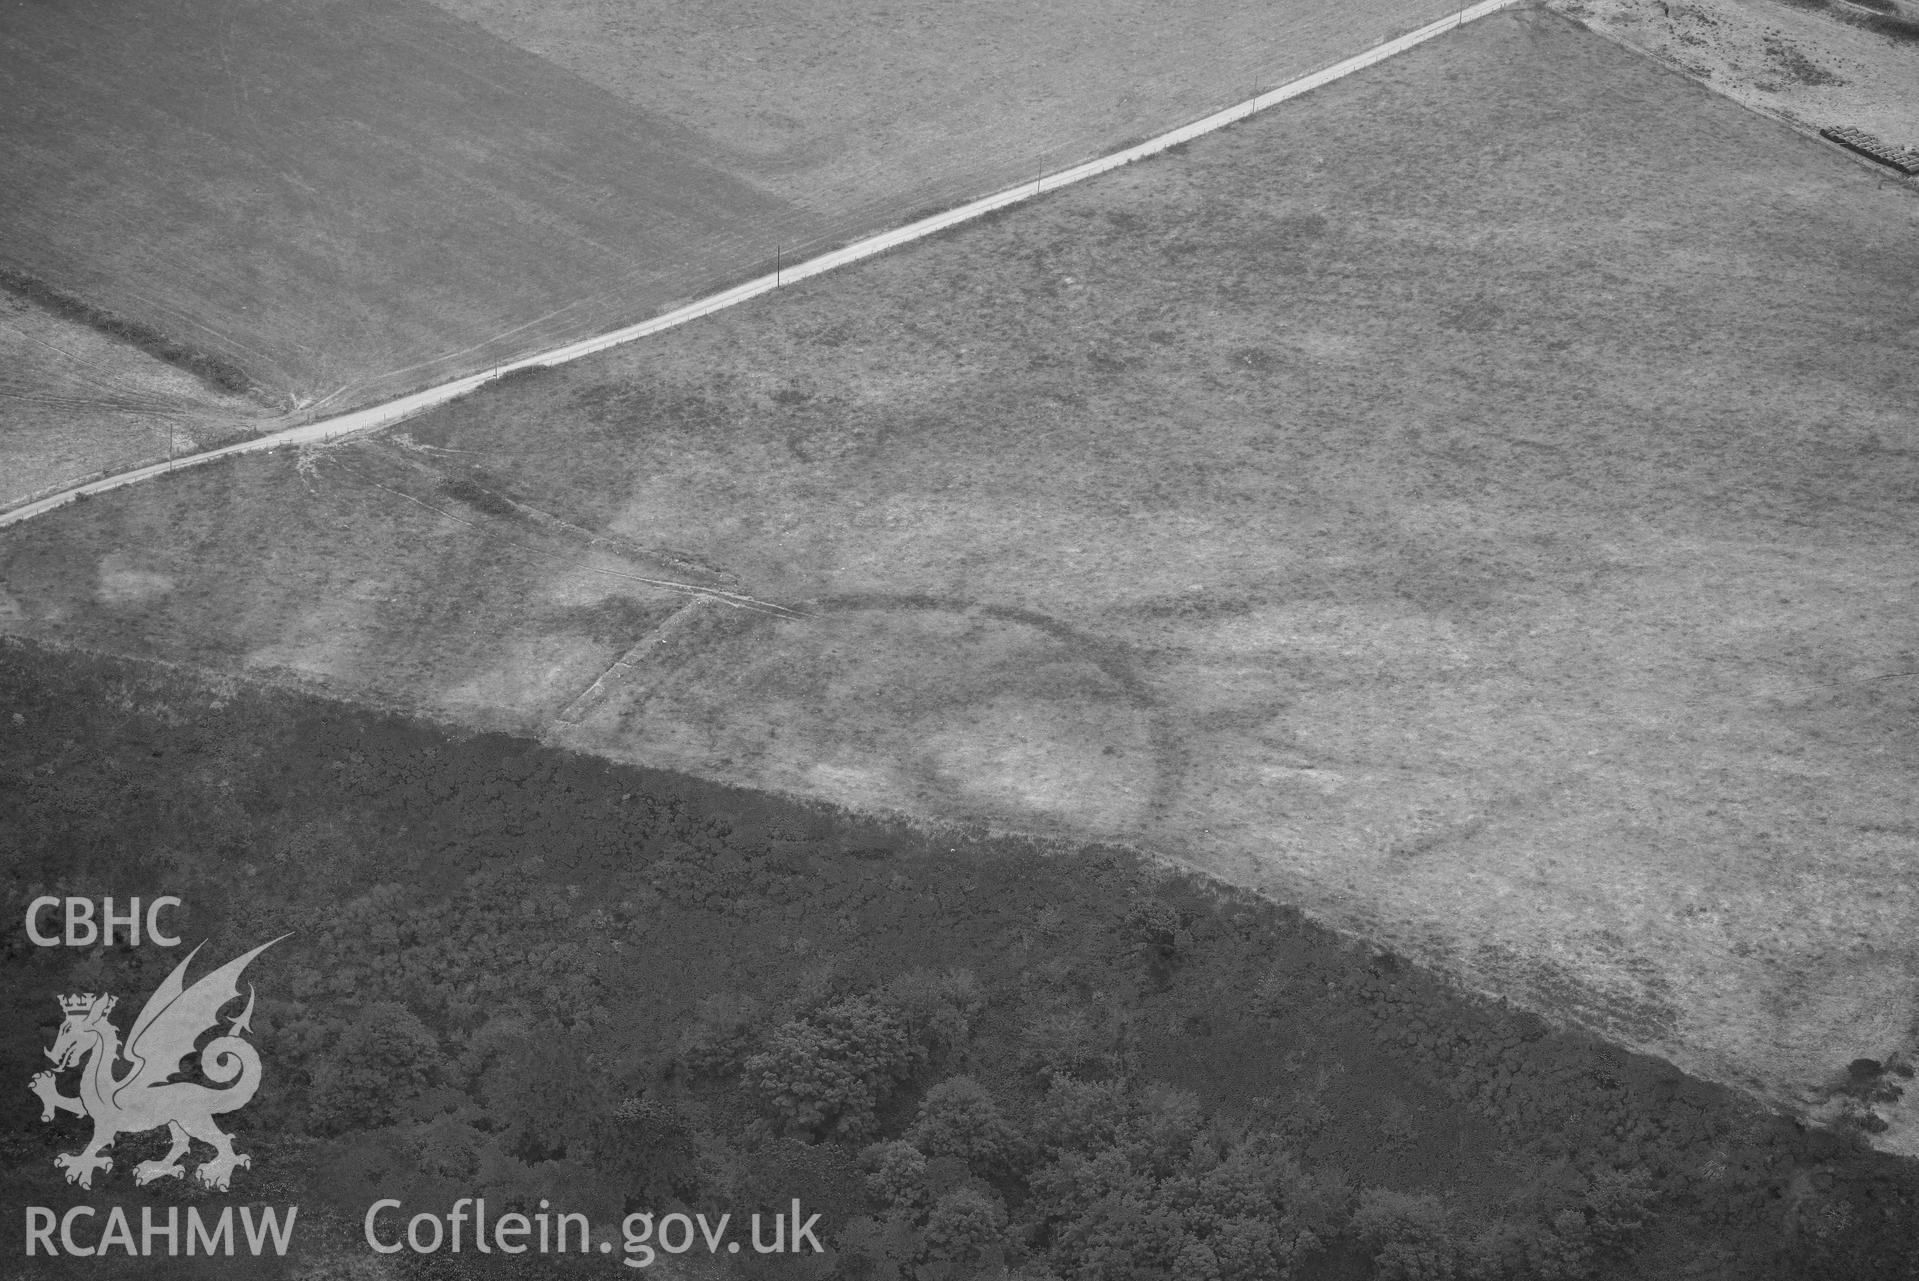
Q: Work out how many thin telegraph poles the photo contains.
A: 6